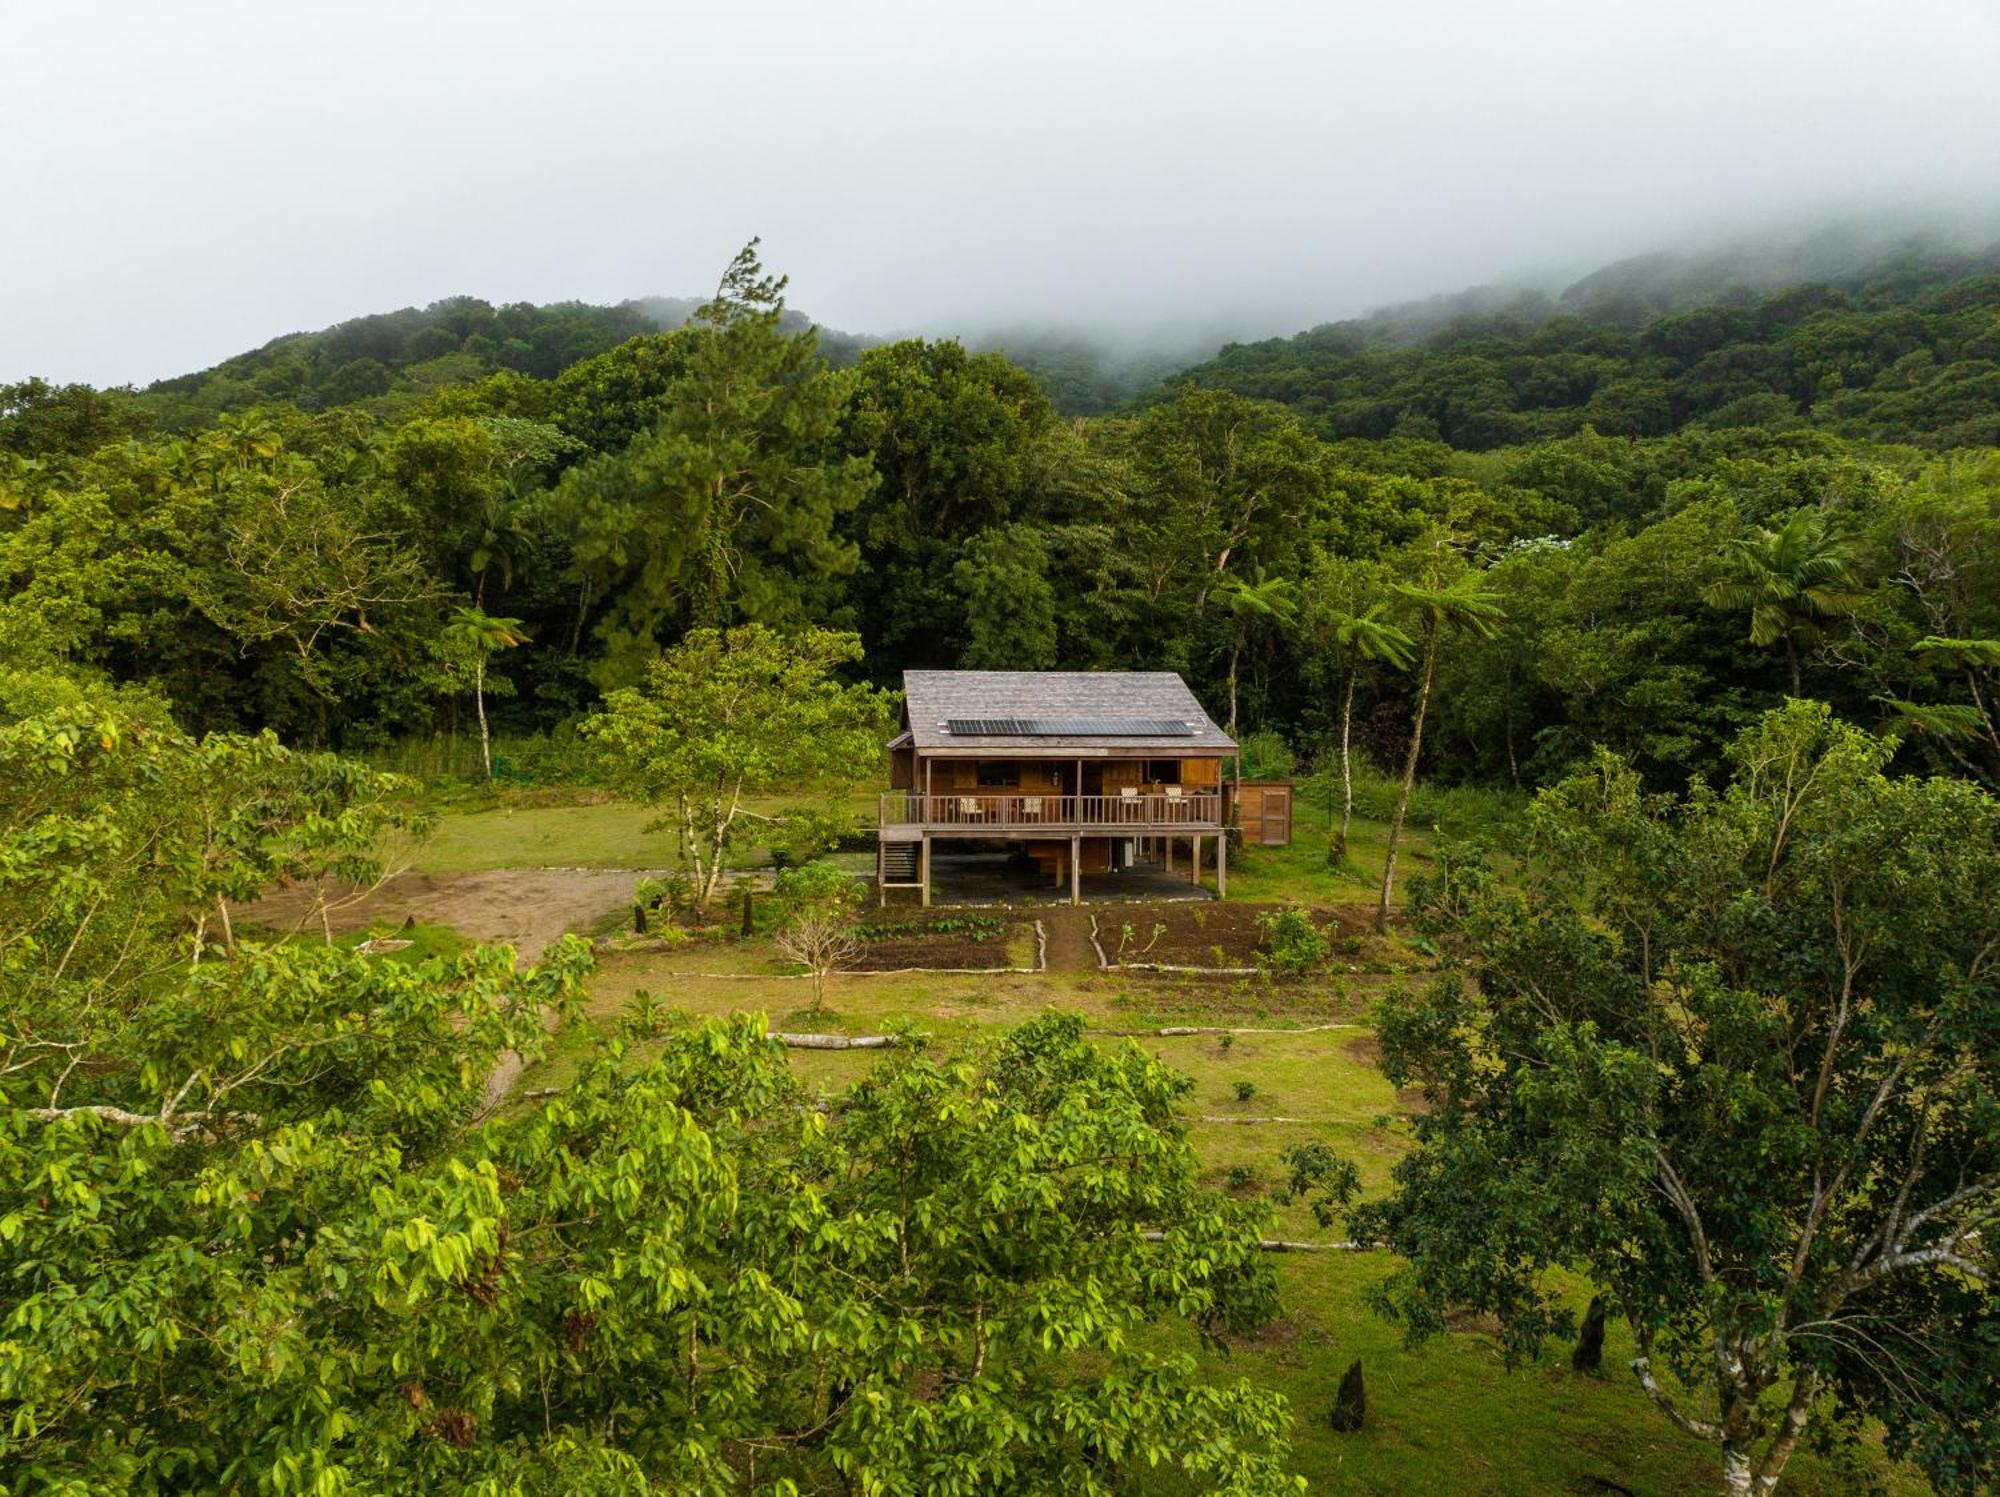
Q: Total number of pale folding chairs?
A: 4